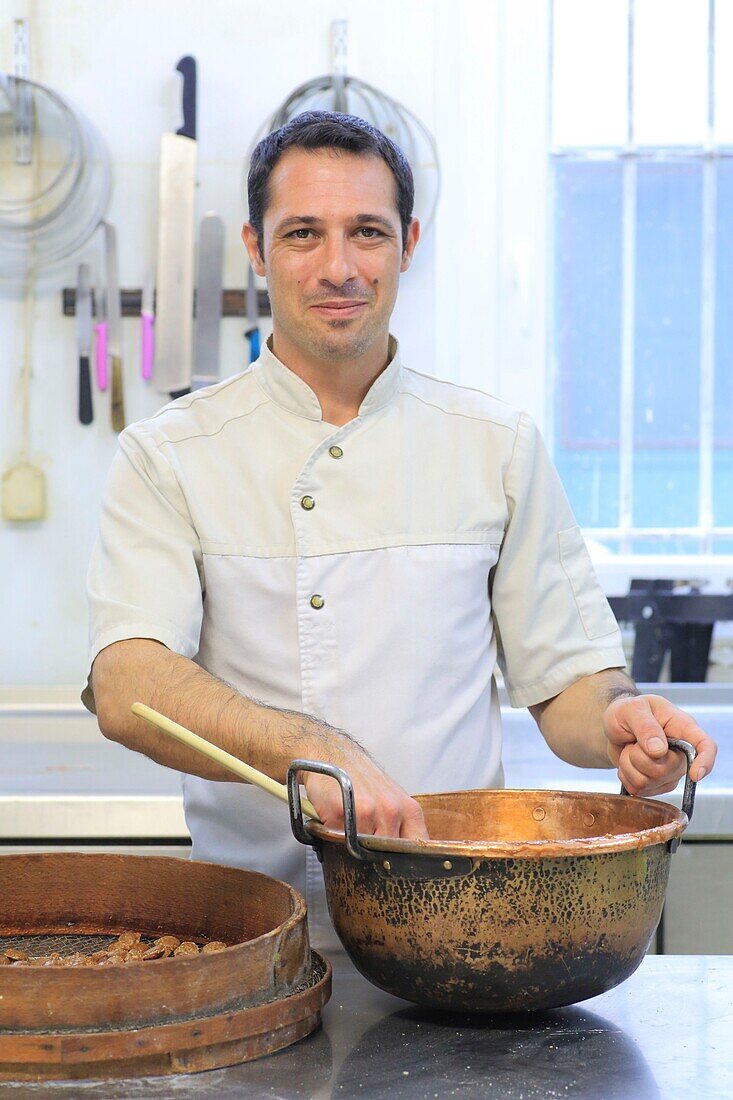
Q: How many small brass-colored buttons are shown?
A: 3